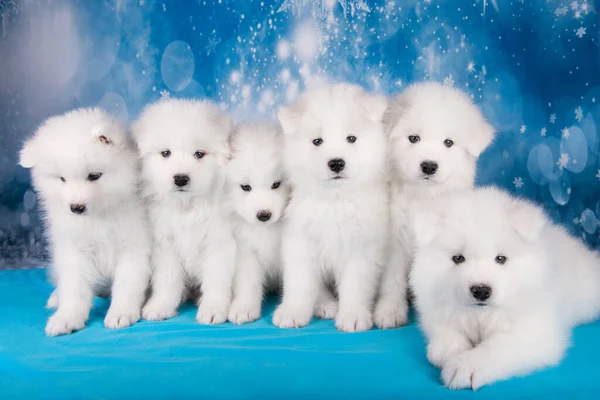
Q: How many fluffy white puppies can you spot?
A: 6